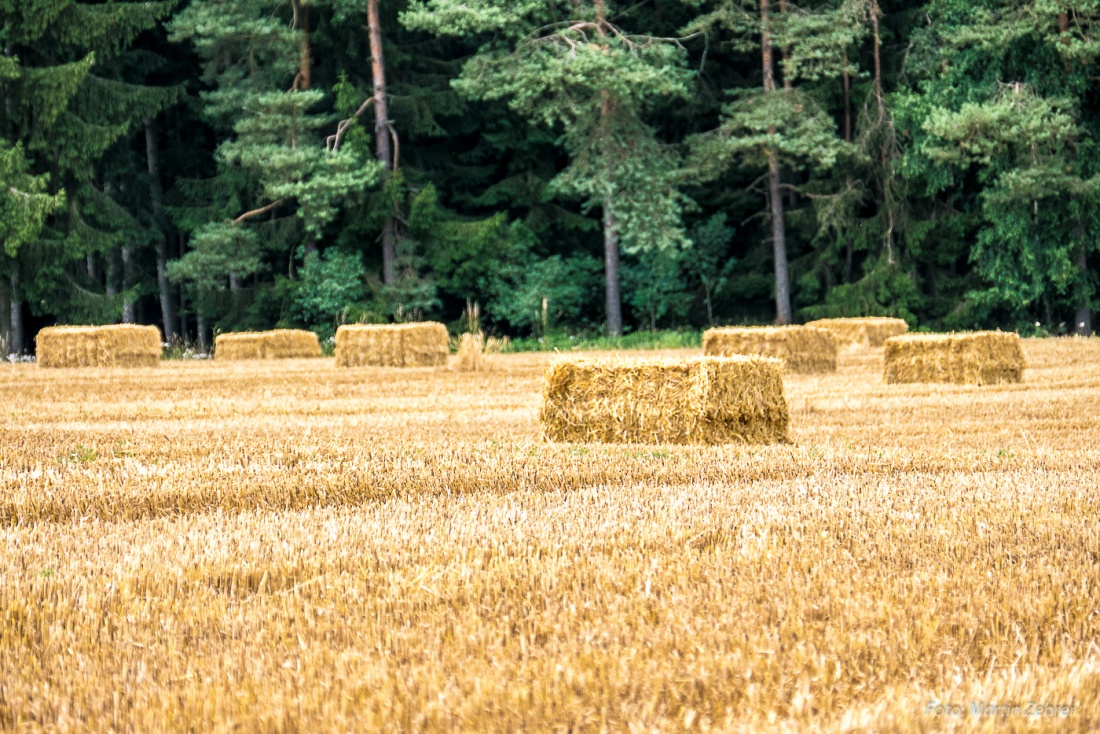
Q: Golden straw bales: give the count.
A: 7